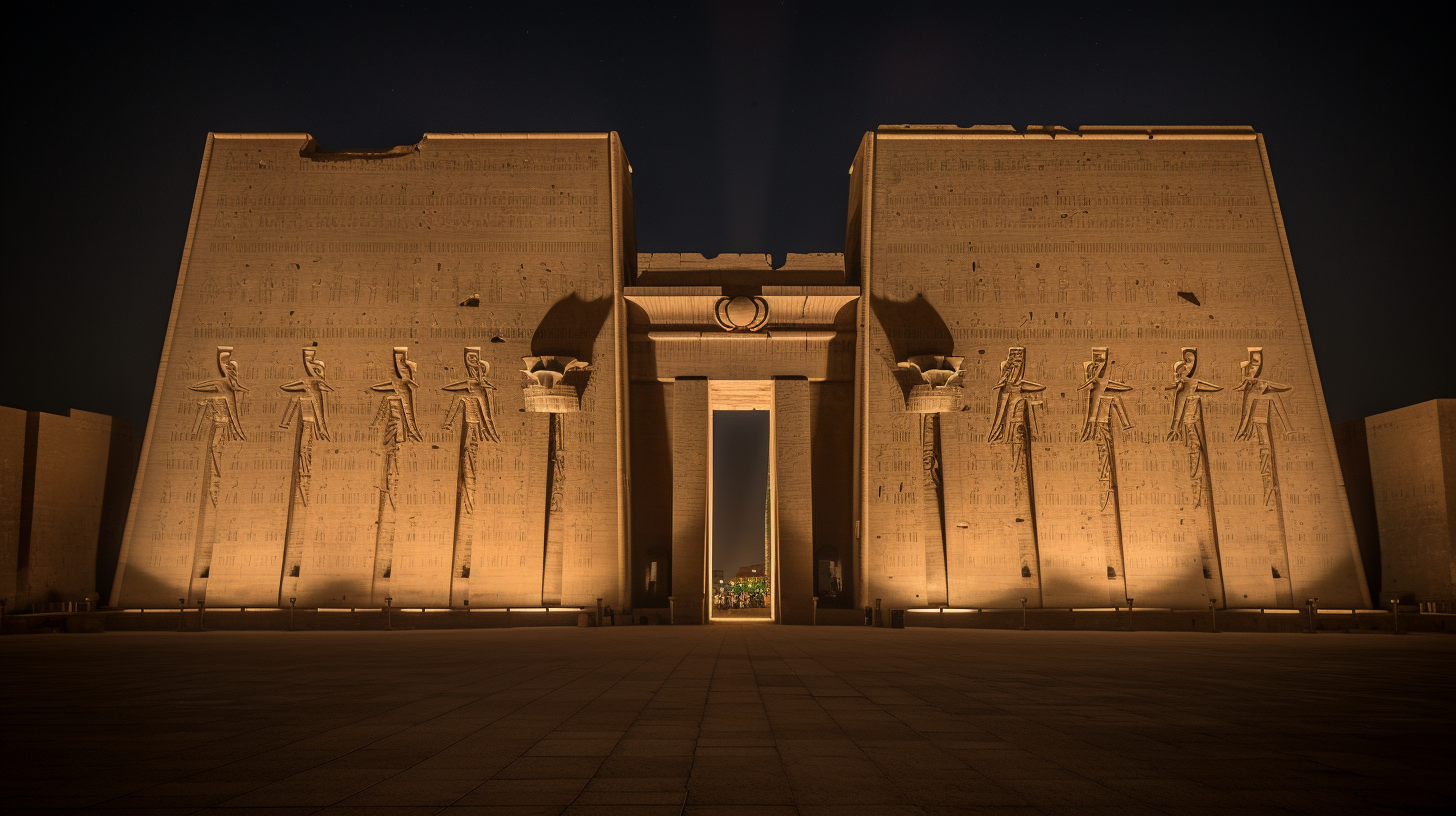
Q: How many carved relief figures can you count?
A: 8